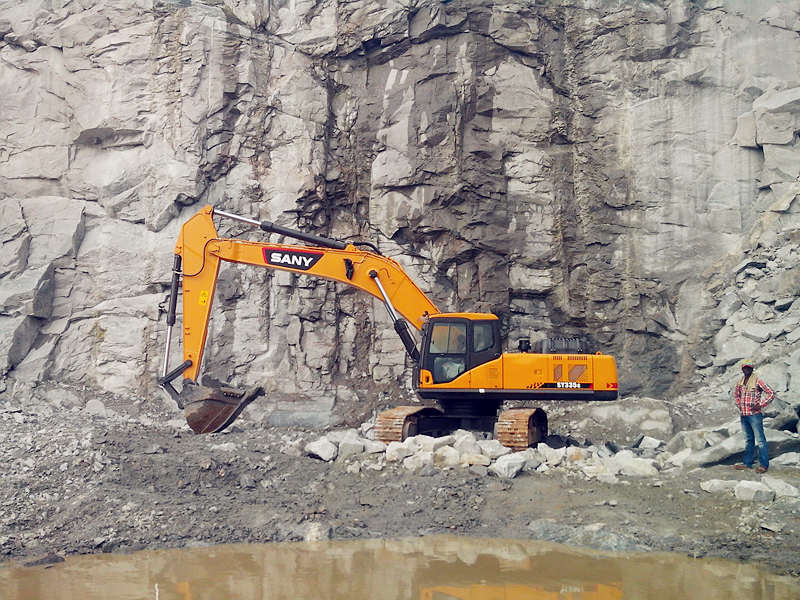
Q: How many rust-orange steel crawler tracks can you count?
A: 2